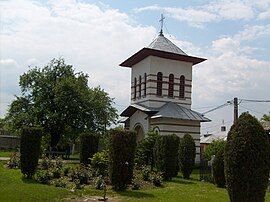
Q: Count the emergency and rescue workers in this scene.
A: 0